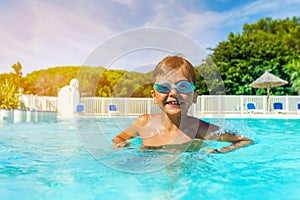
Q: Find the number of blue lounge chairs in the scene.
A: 5